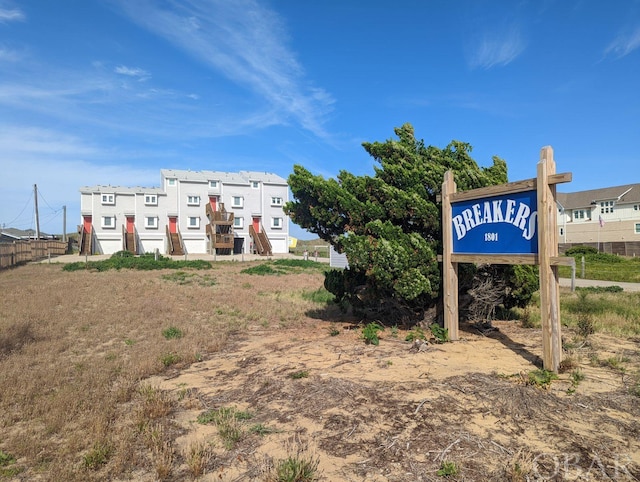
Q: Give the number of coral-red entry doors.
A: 5